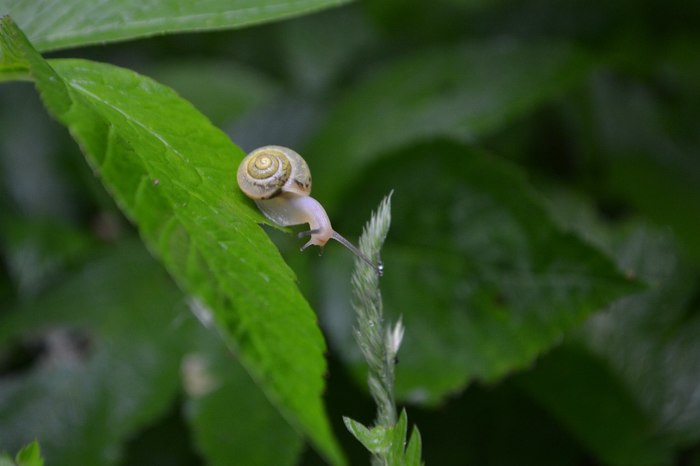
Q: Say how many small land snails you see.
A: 1